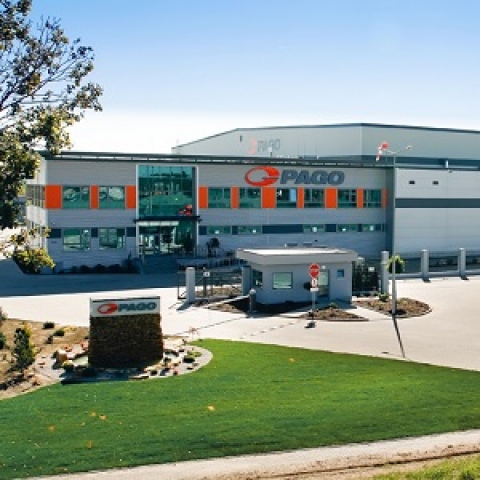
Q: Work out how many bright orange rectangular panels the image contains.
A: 10